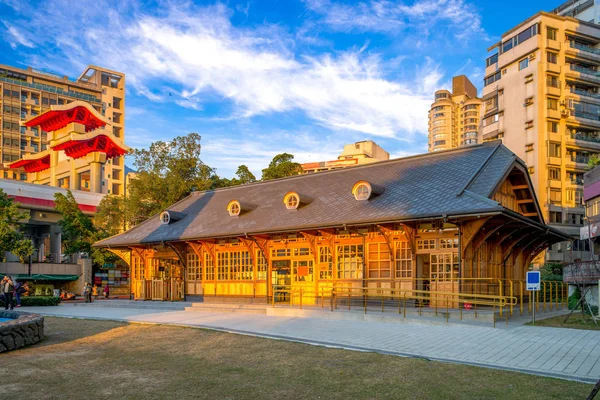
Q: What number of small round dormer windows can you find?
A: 4